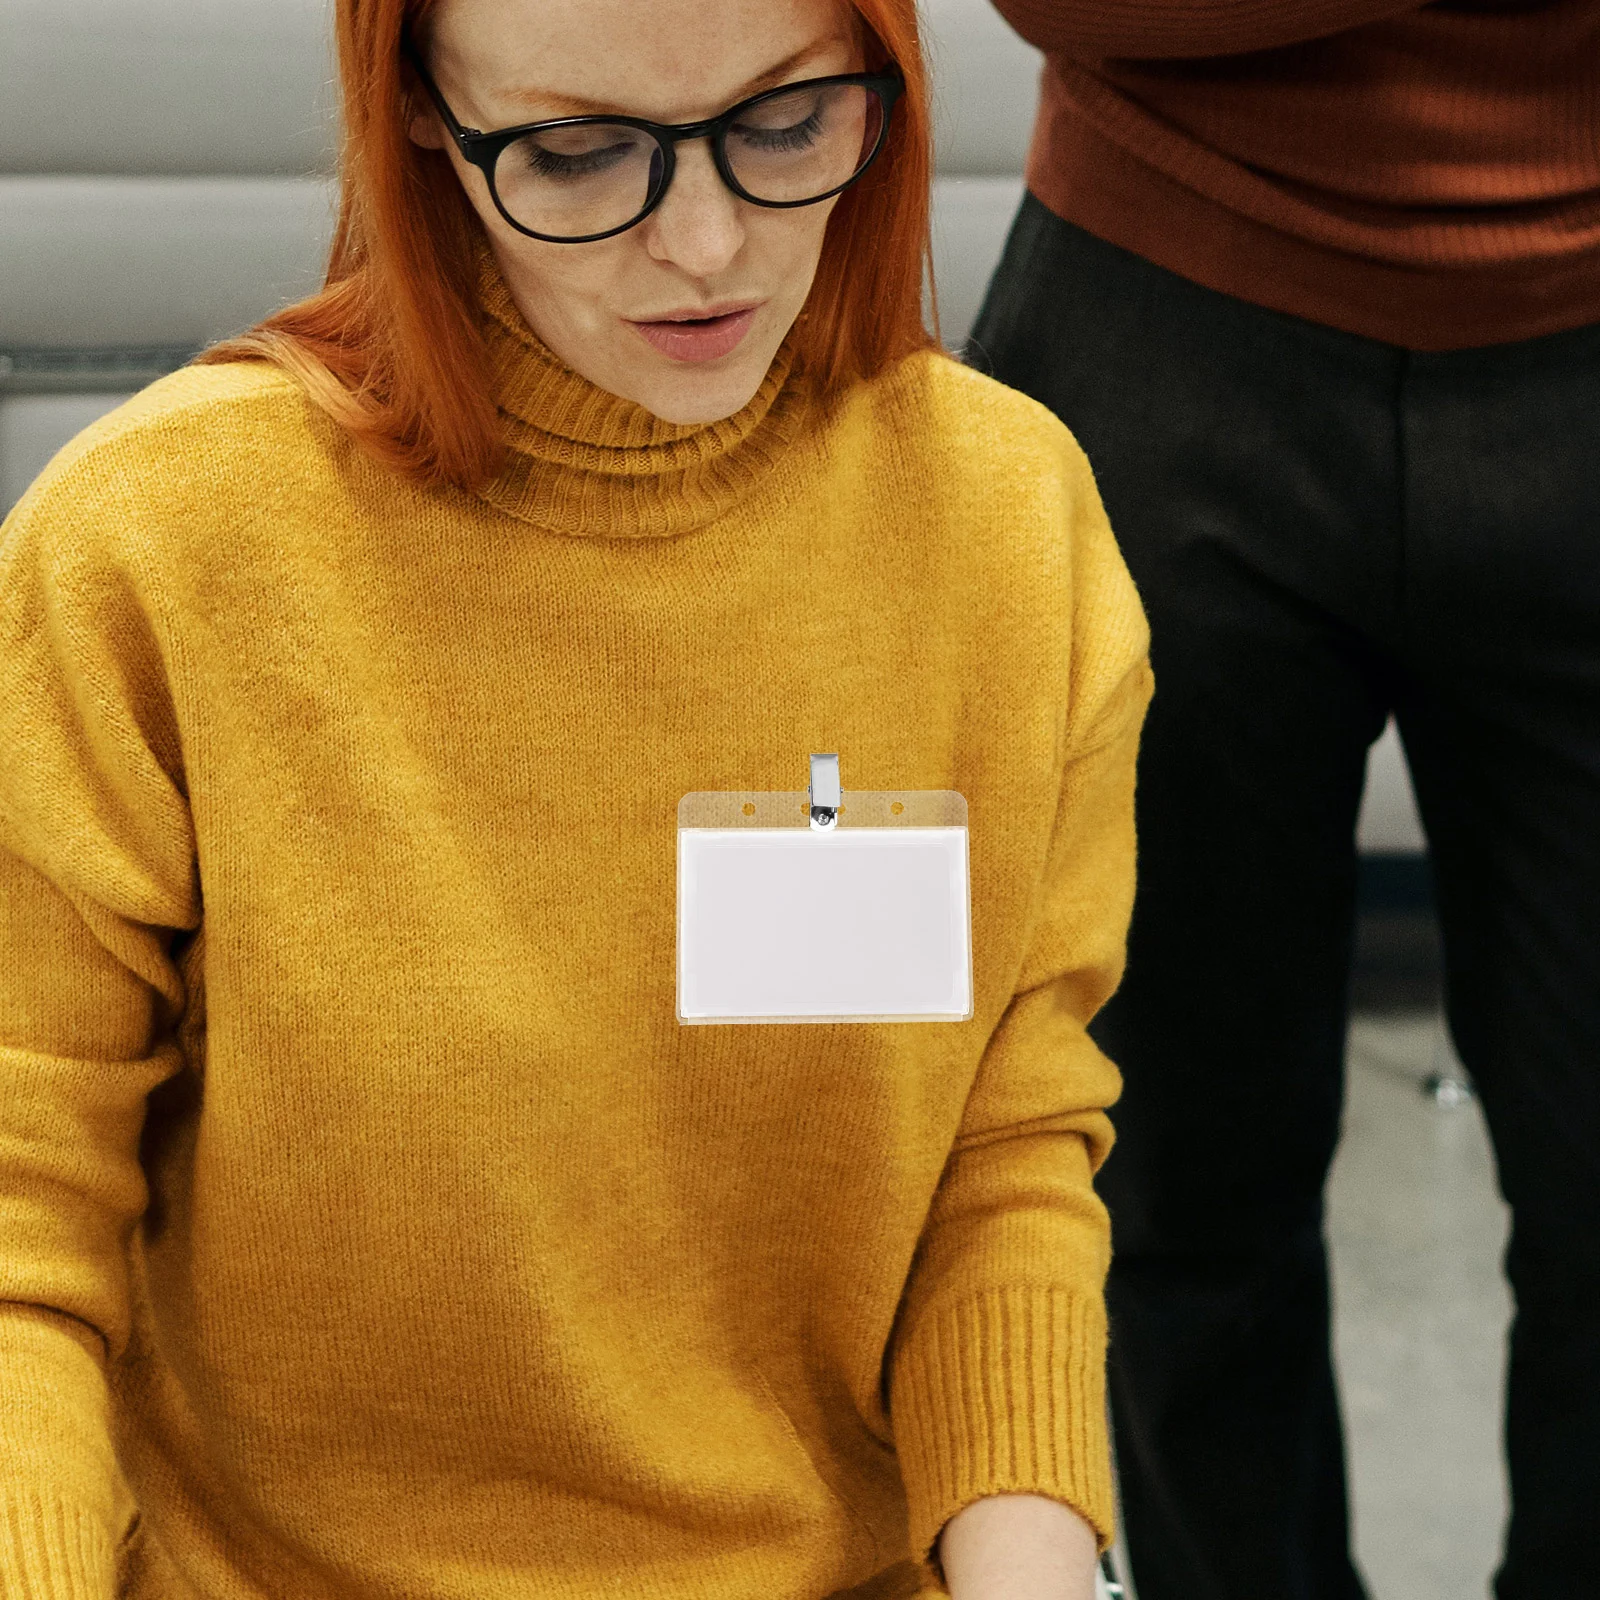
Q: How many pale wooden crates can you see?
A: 0